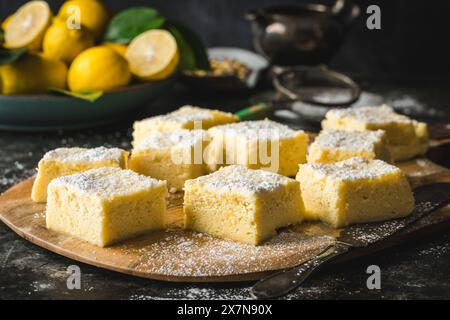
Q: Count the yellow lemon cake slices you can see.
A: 9